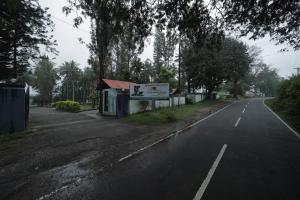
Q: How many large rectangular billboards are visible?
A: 1